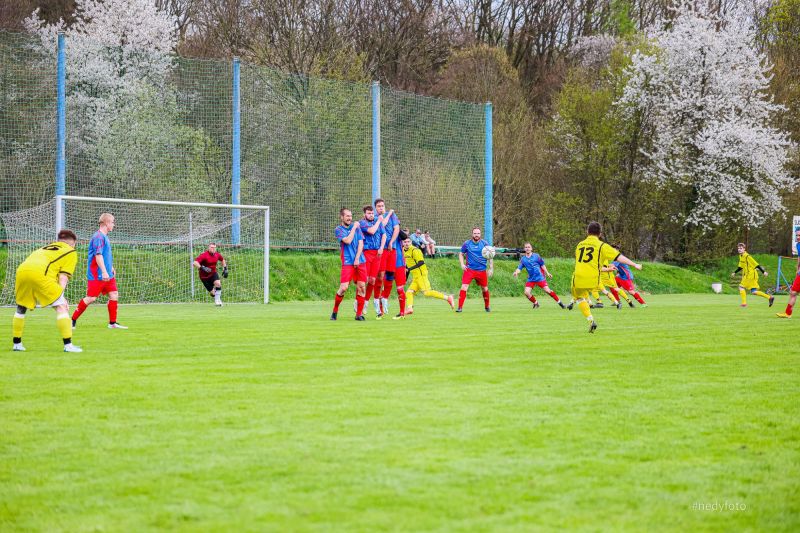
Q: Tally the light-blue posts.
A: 4